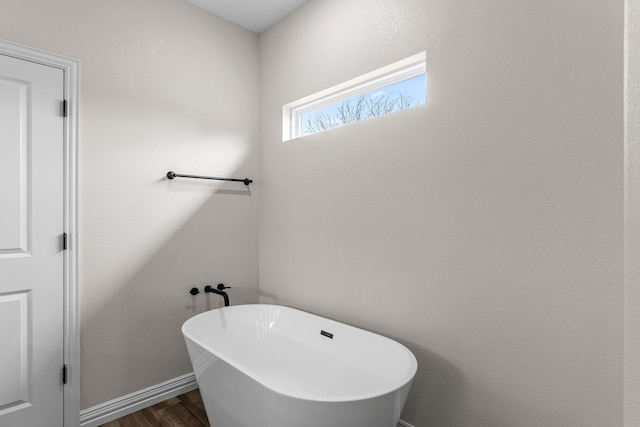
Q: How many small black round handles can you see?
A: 2